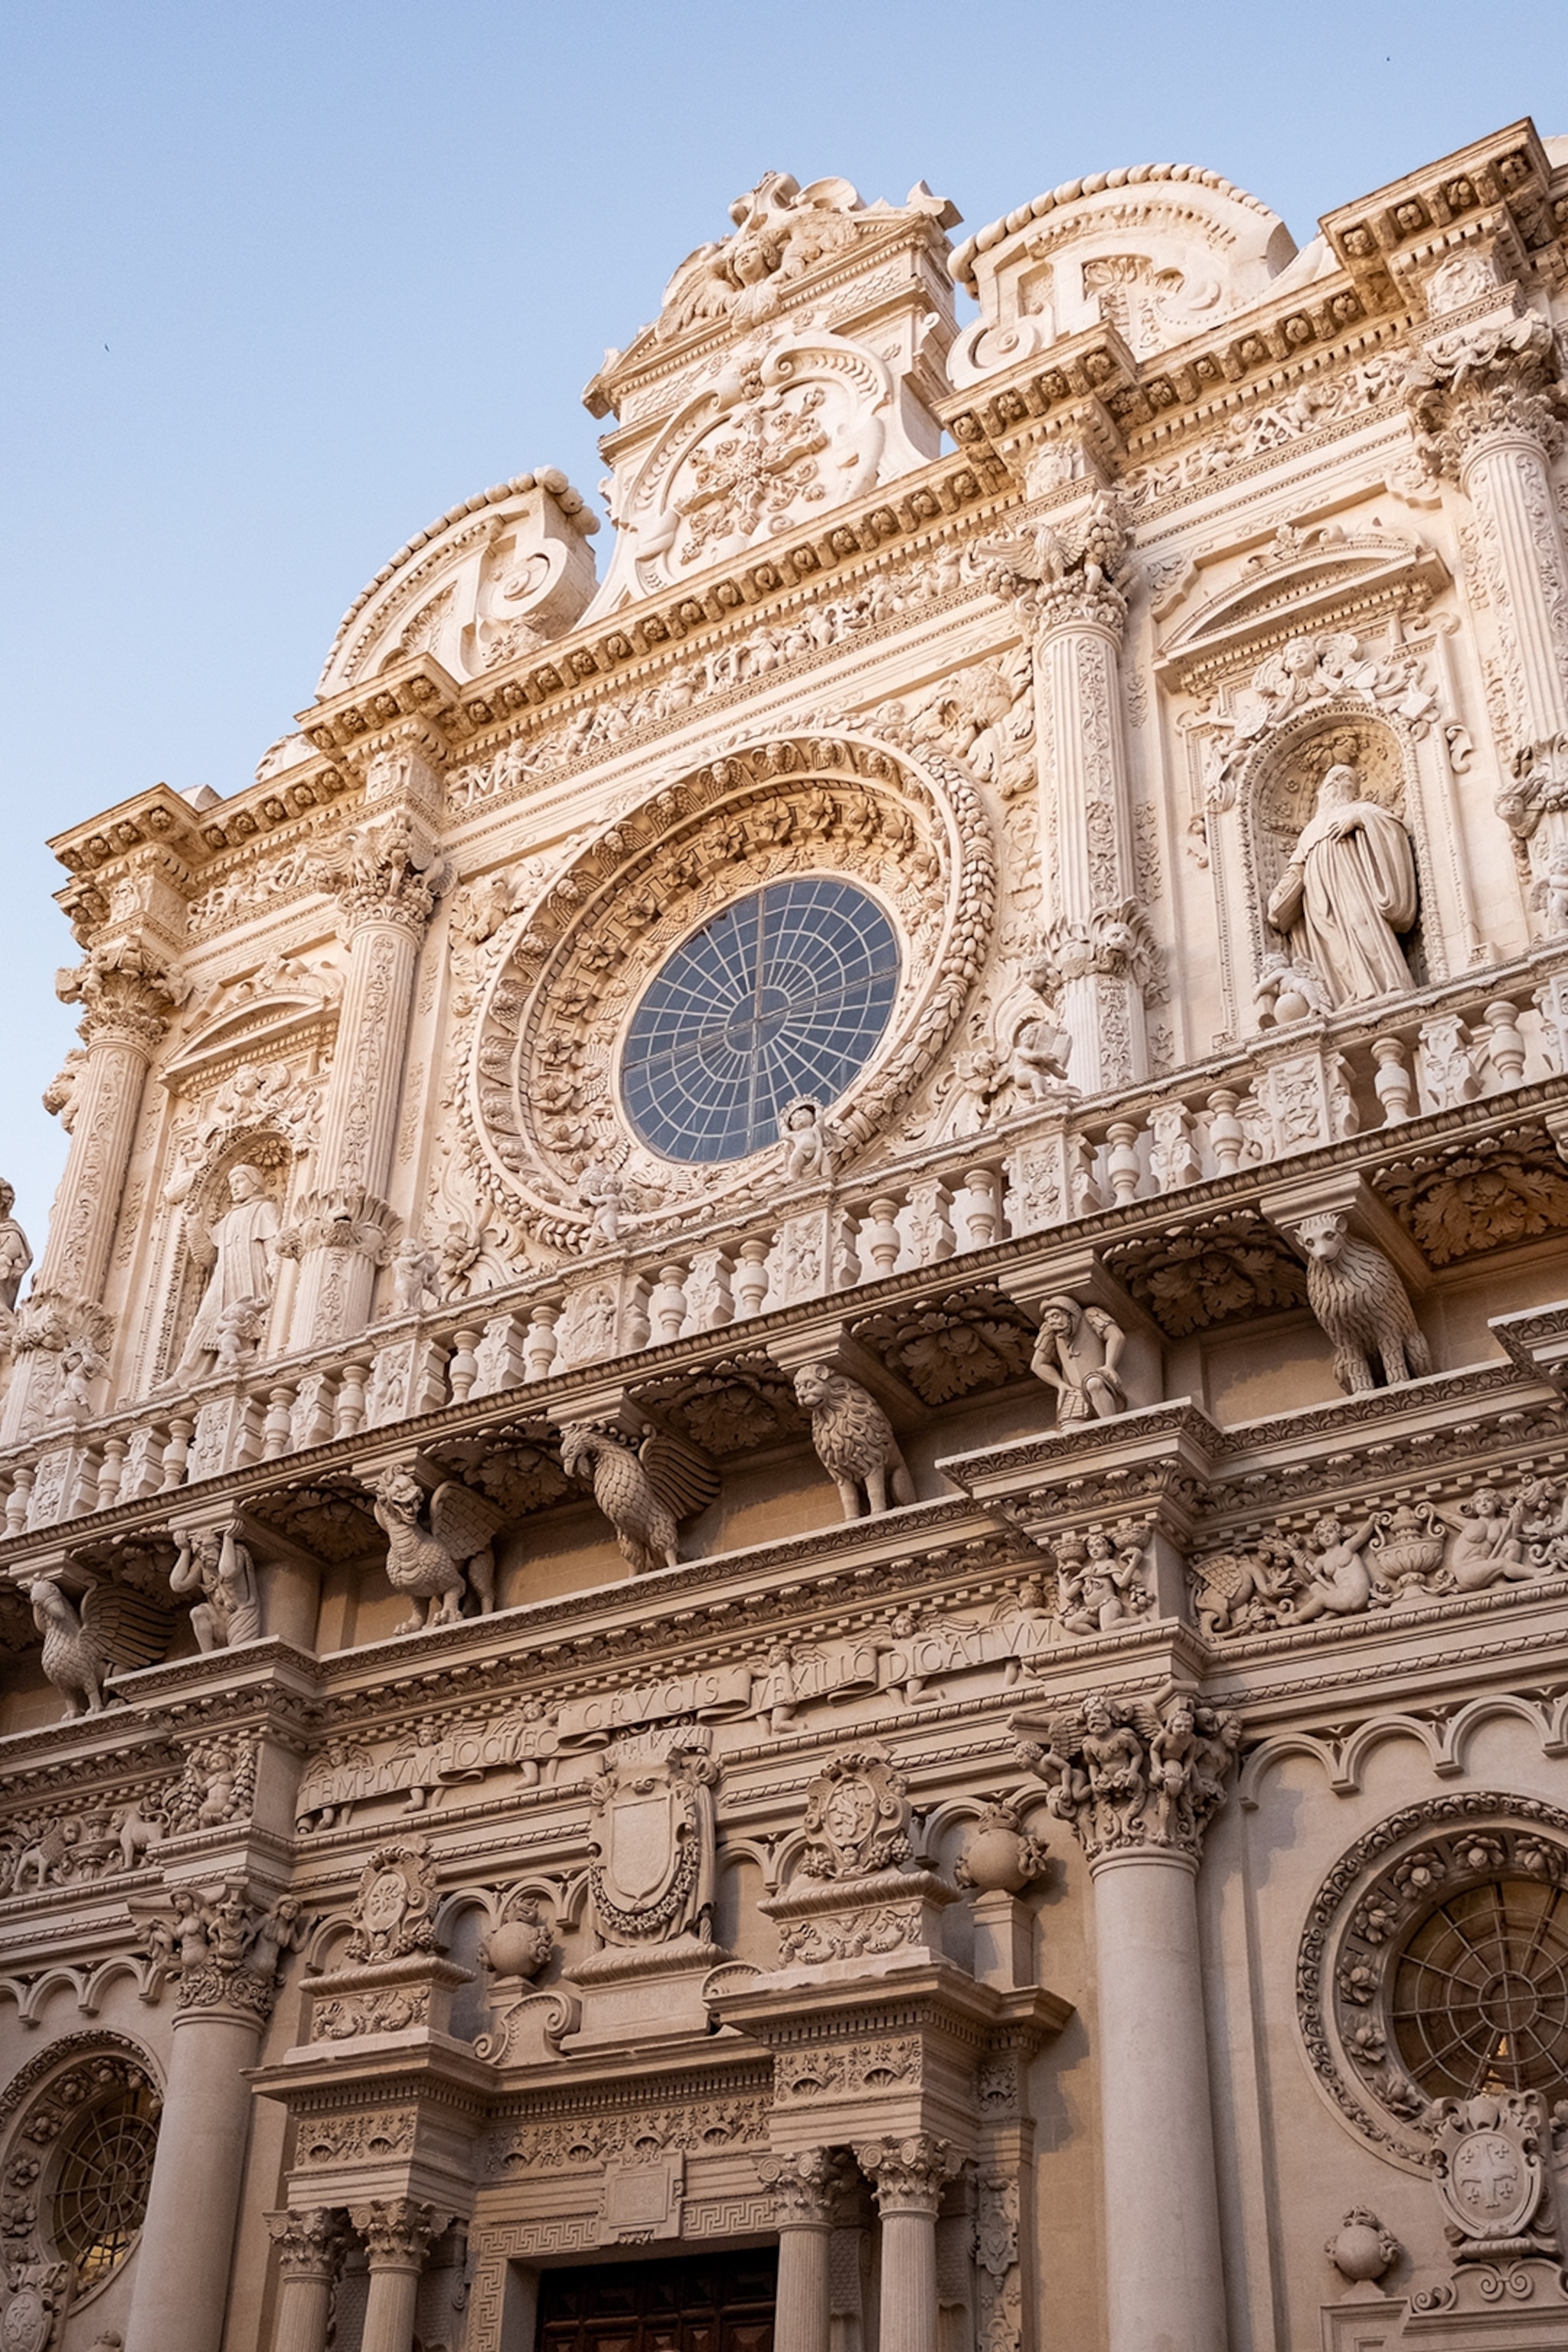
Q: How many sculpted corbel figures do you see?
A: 7